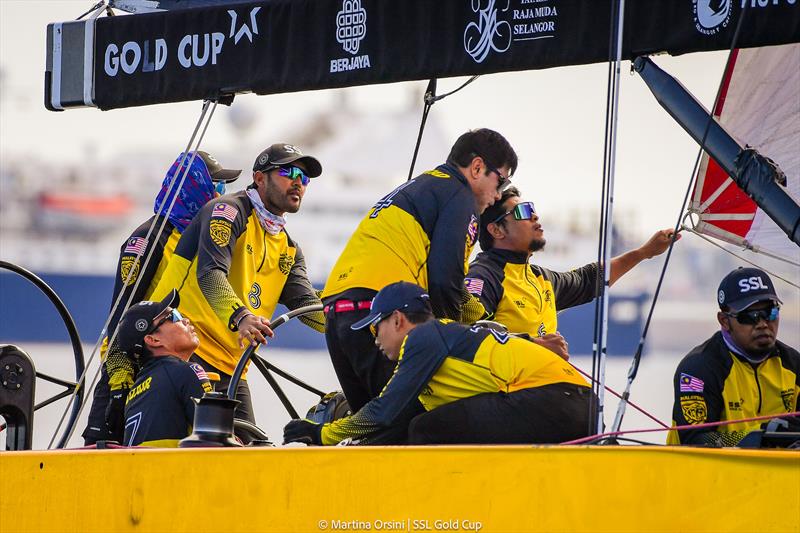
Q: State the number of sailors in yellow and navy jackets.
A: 7